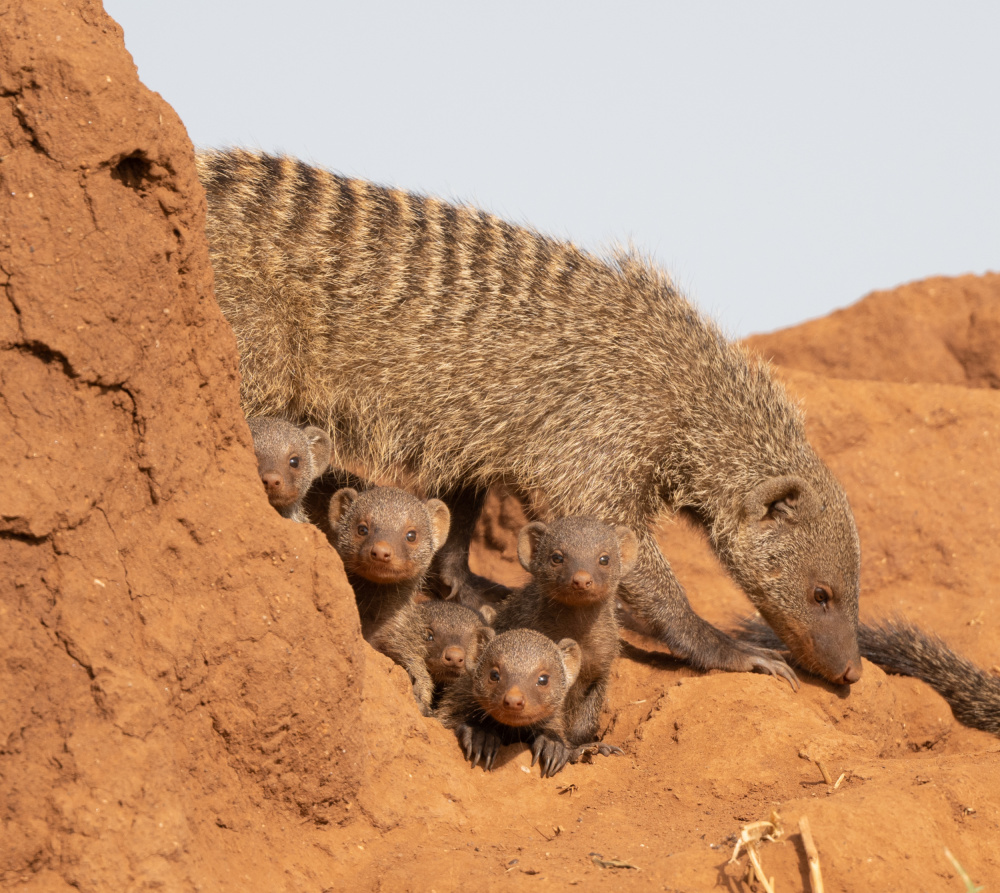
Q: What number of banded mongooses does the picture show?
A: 6